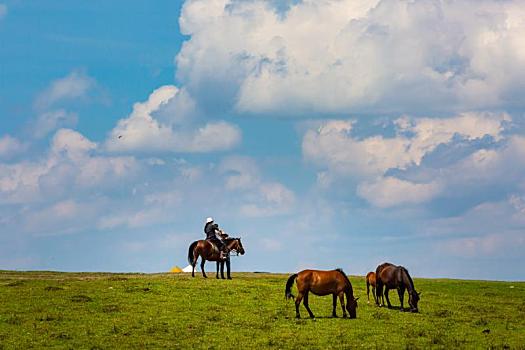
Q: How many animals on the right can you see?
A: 3